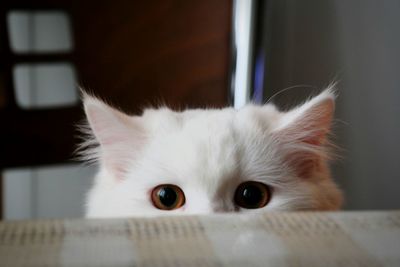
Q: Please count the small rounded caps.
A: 0